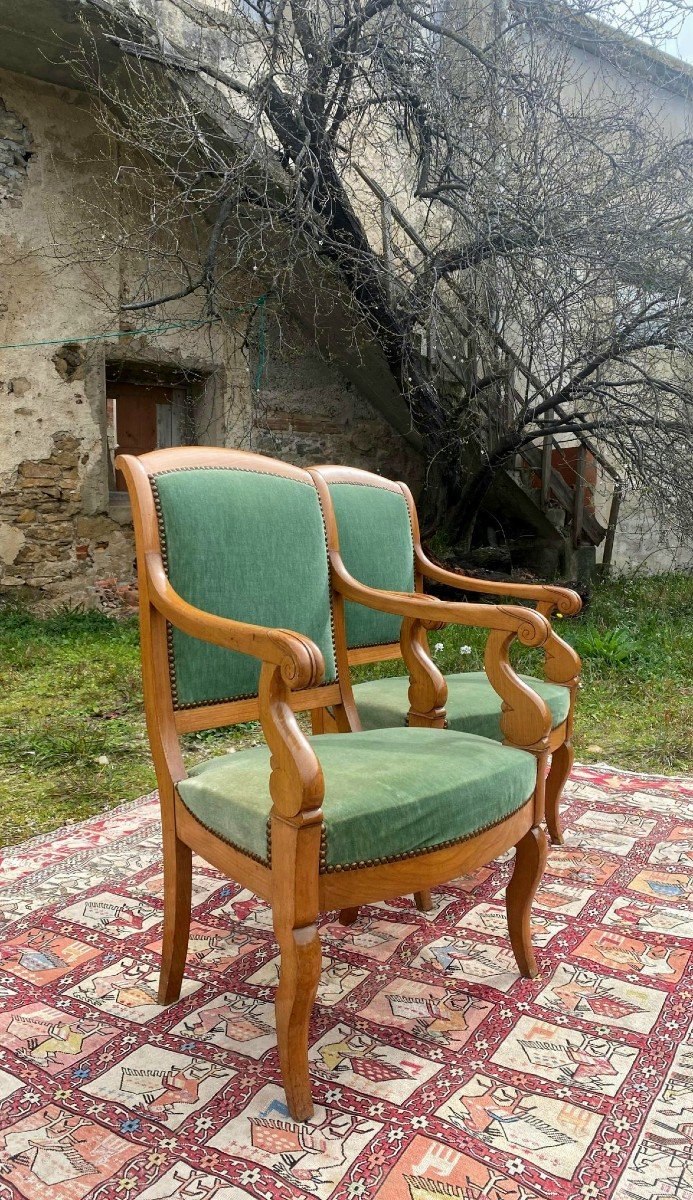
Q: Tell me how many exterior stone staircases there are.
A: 1